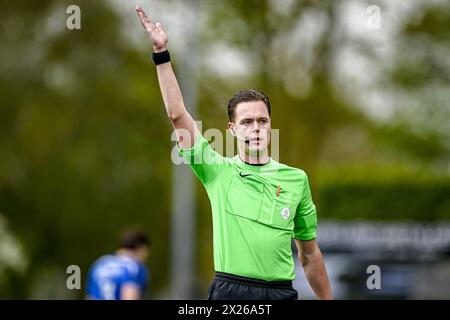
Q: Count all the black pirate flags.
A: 0